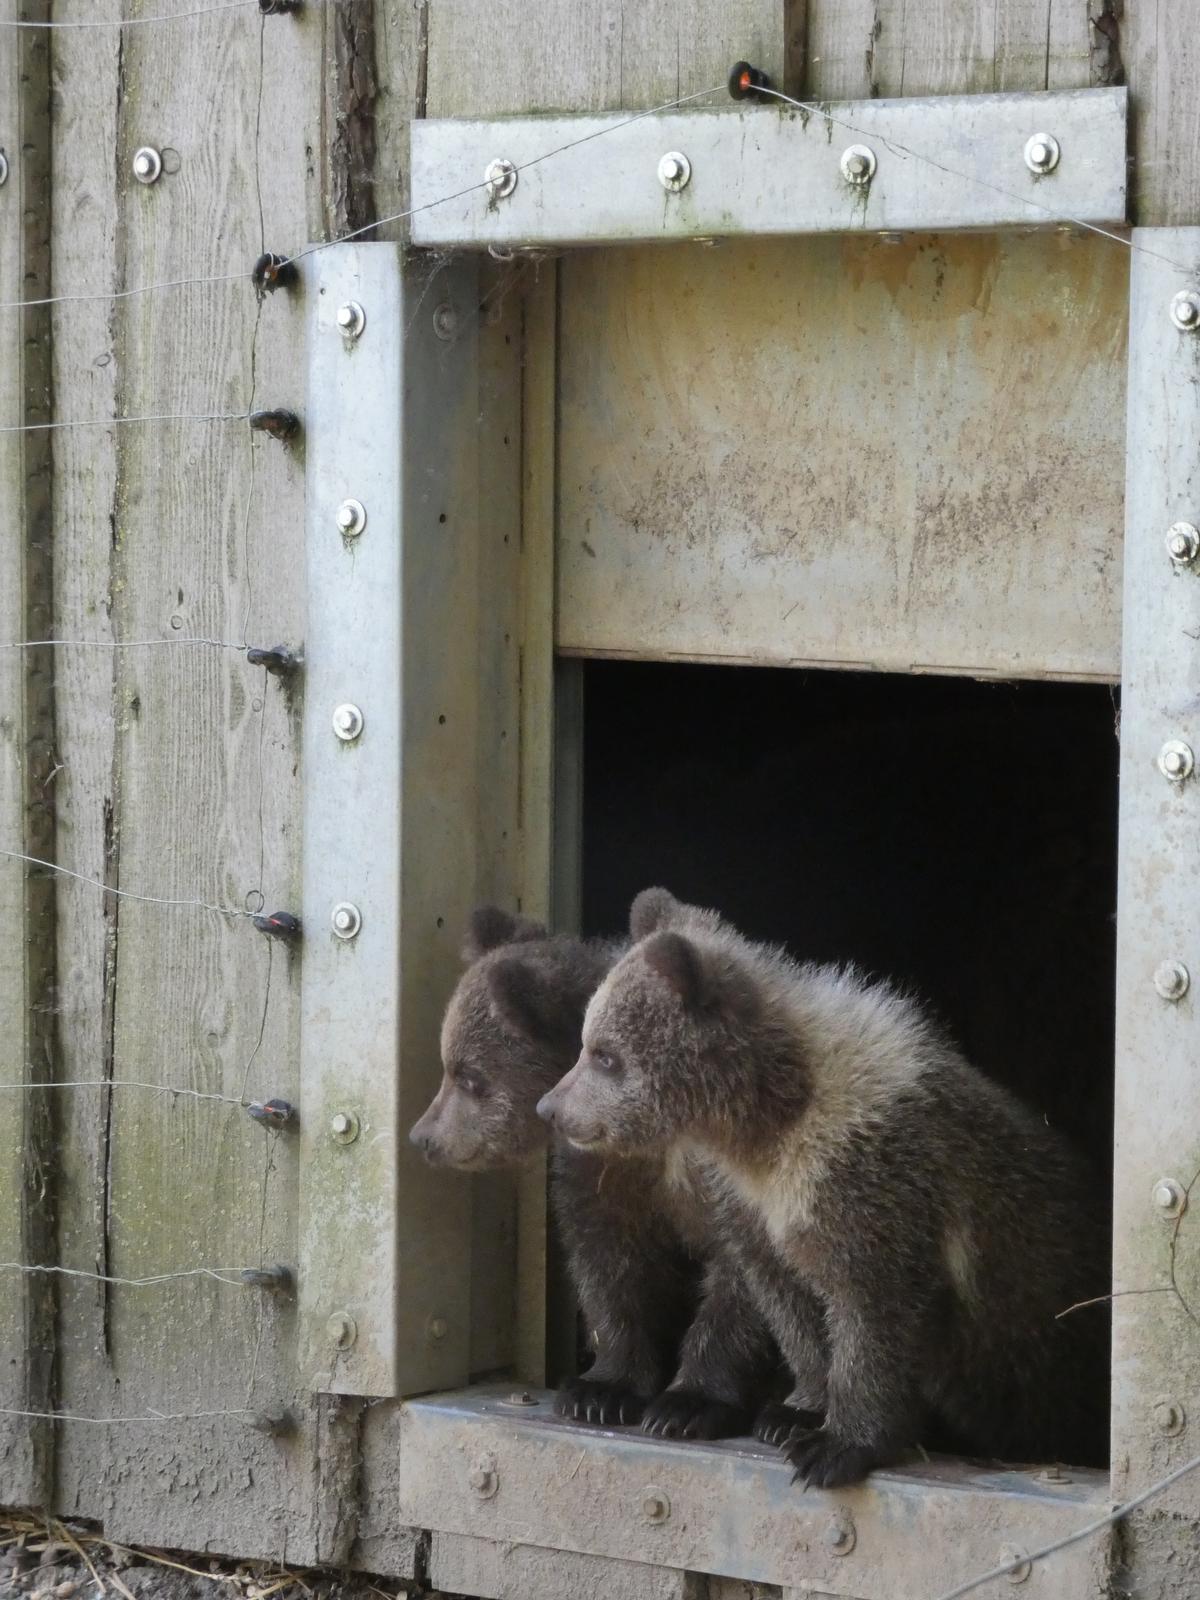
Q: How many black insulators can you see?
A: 9